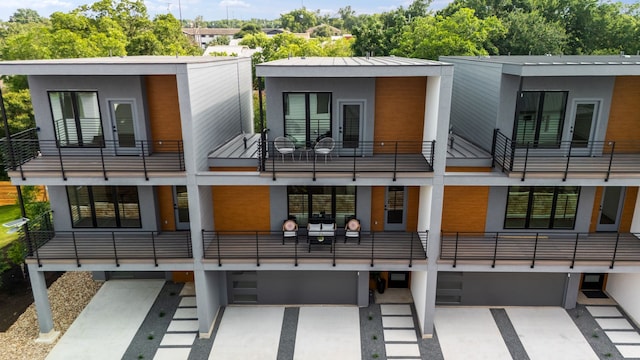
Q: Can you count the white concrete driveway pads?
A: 5